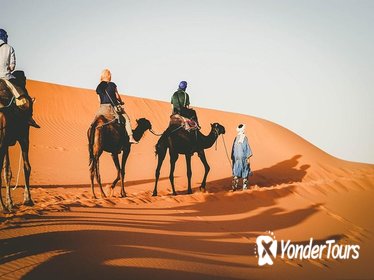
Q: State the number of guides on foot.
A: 1